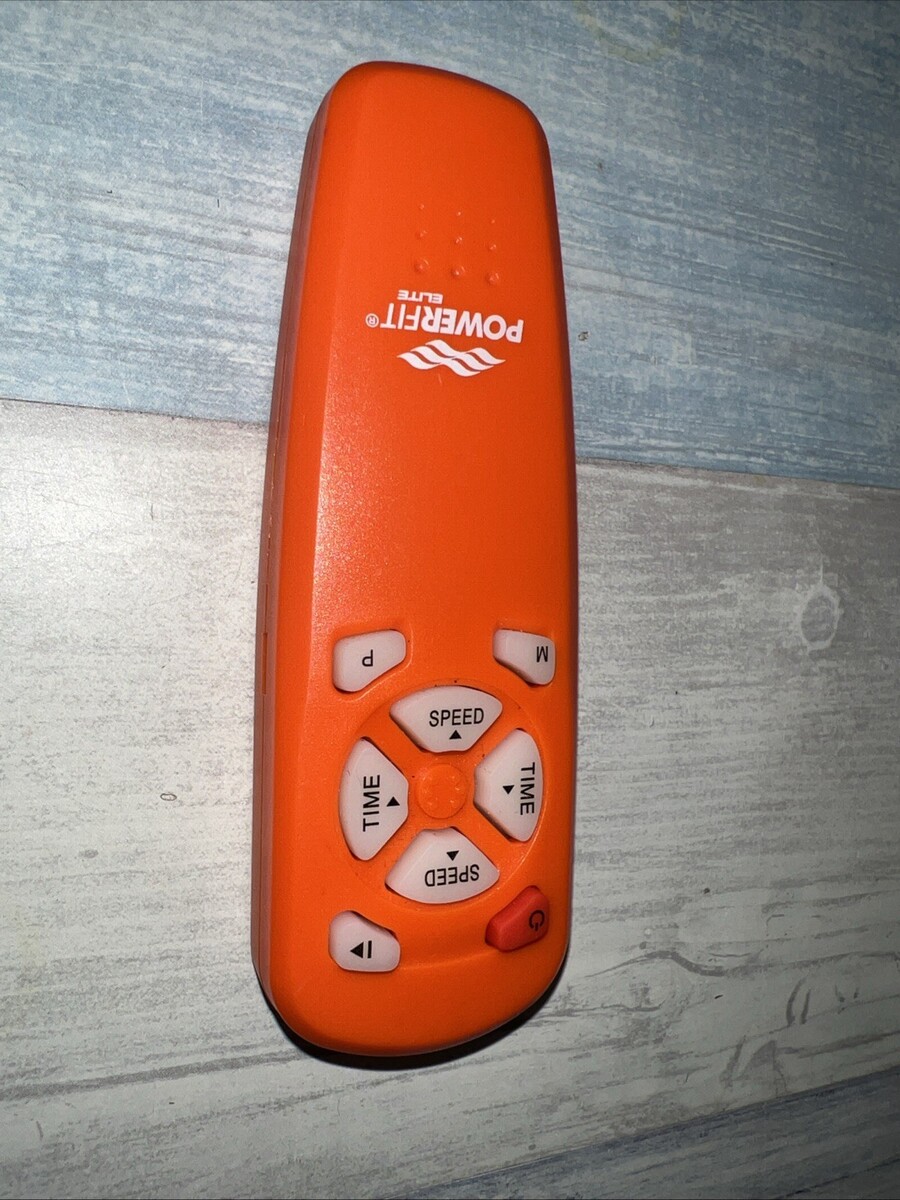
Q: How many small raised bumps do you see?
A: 9